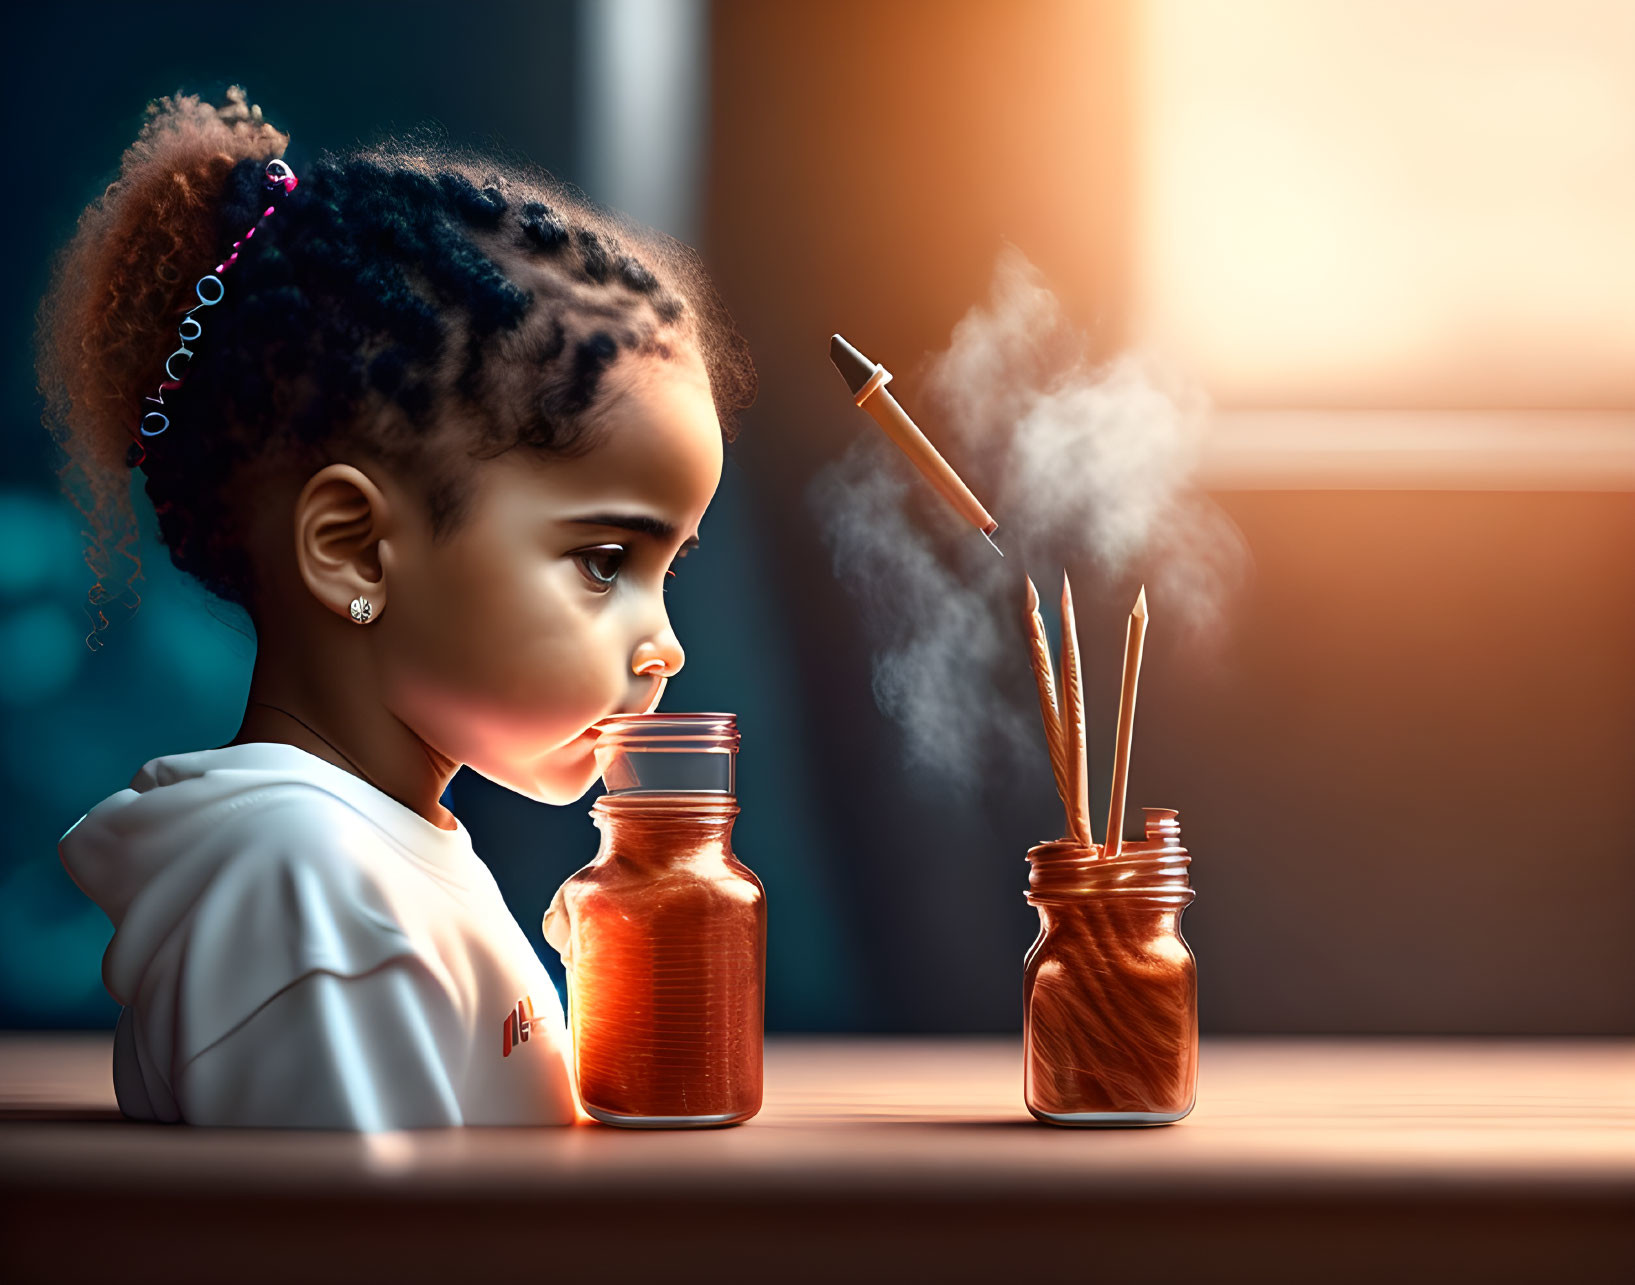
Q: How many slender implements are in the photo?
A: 4